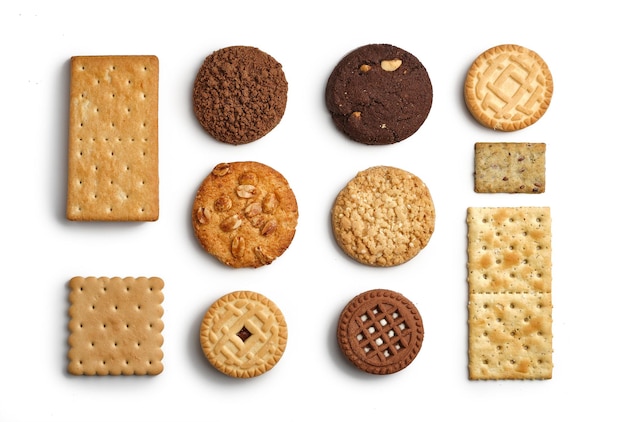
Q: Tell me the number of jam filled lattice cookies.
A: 1